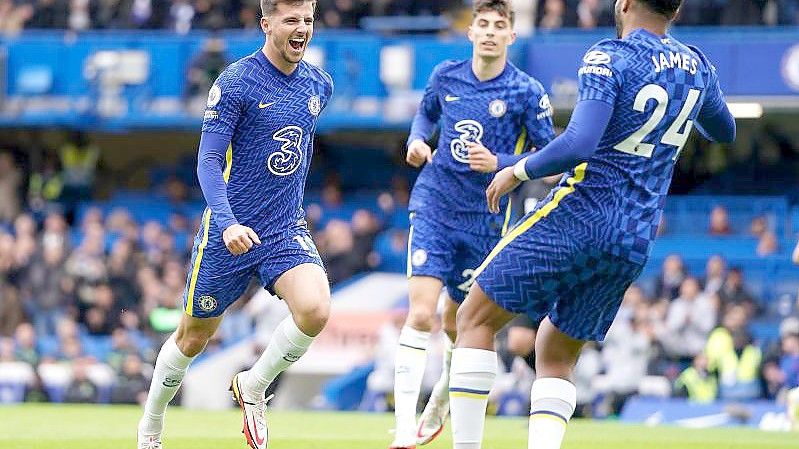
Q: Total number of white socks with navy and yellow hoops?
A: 3